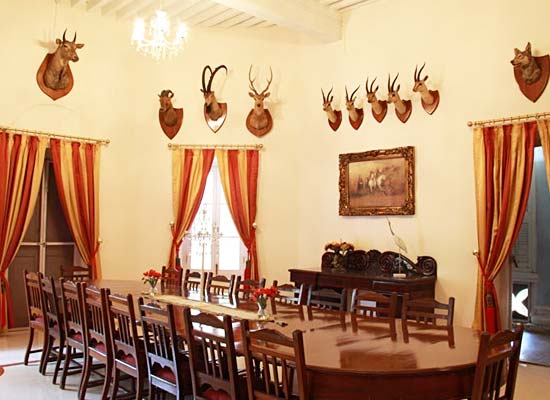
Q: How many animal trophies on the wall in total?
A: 10